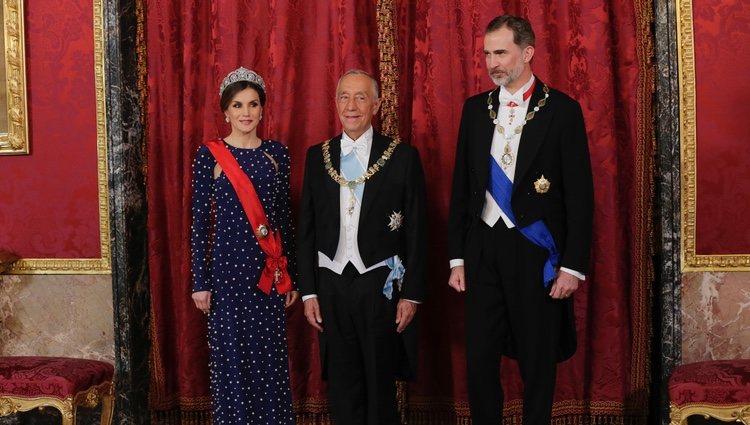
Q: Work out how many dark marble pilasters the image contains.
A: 2